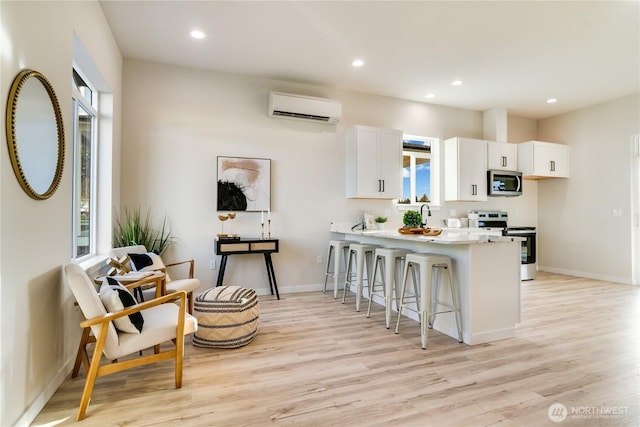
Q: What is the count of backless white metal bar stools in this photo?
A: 4